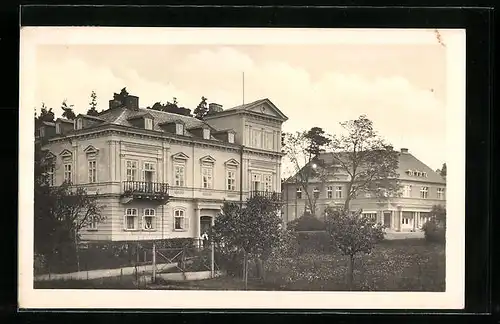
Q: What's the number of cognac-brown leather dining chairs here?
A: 0